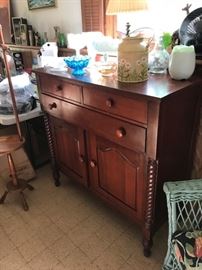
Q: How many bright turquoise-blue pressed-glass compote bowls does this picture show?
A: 1